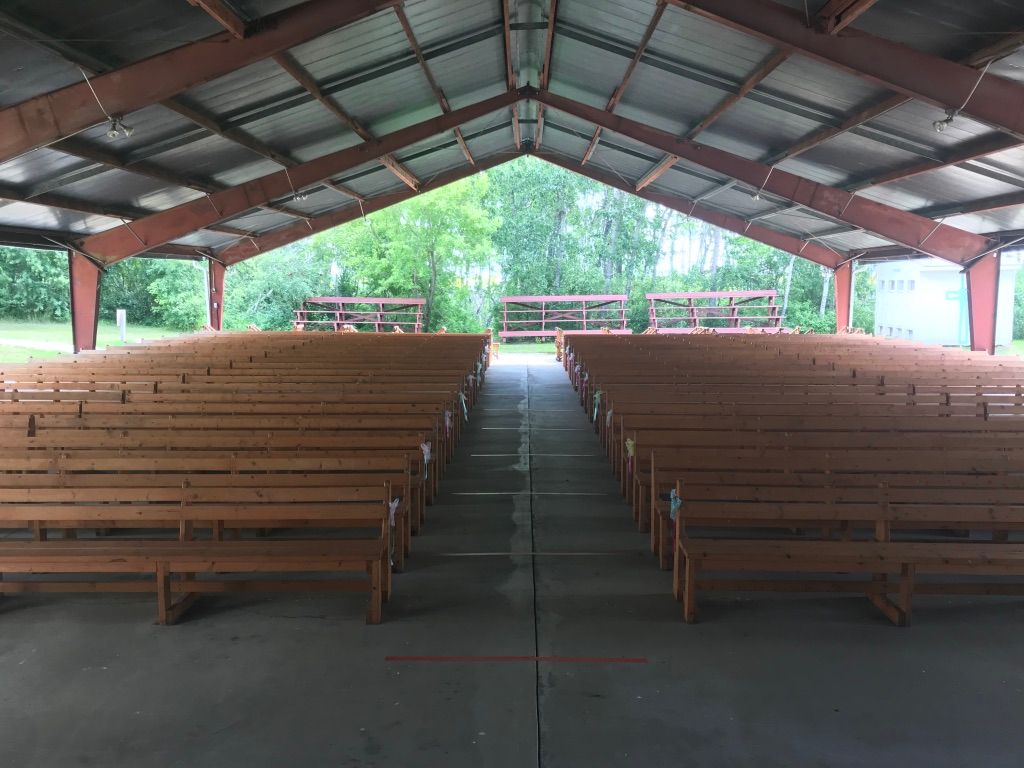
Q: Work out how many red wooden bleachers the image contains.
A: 3